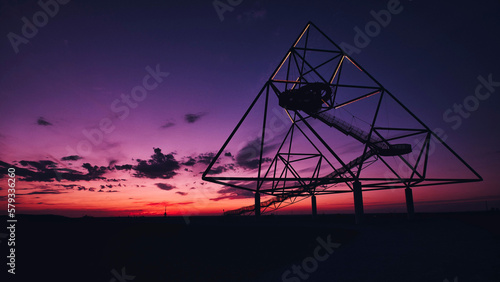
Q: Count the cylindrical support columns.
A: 4